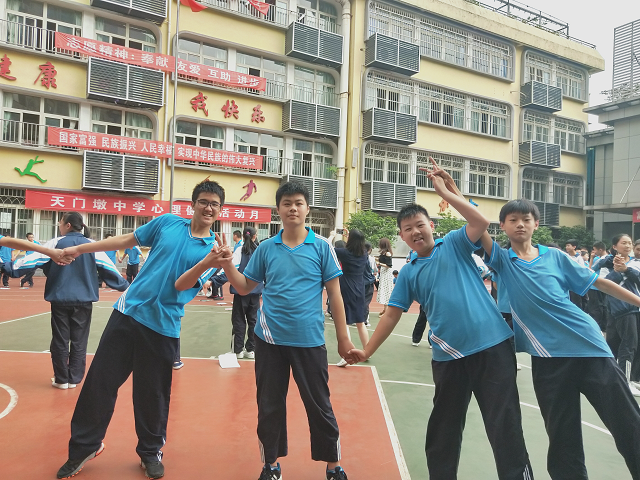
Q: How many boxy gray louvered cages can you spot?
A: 12